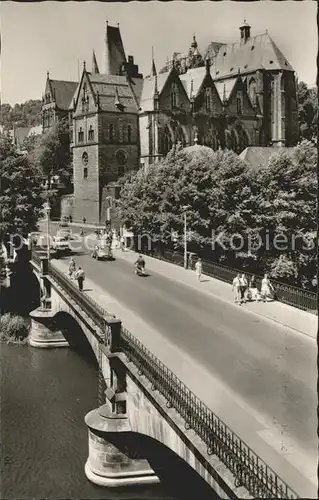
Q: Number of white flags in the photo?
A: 0